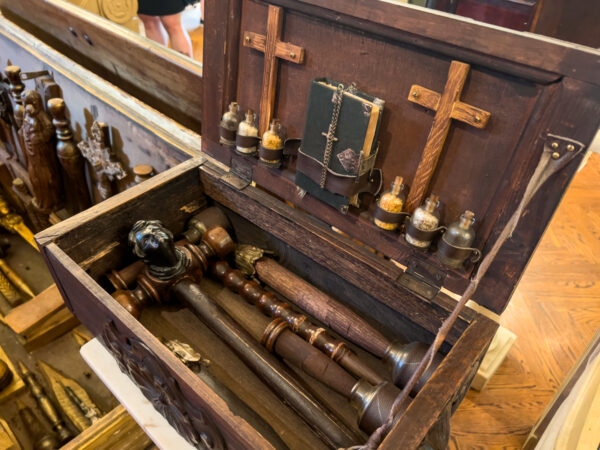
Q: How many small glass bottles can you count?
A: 6